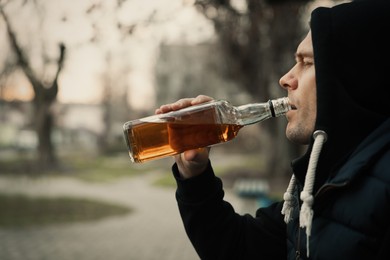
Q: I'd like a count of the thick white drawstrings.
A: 2